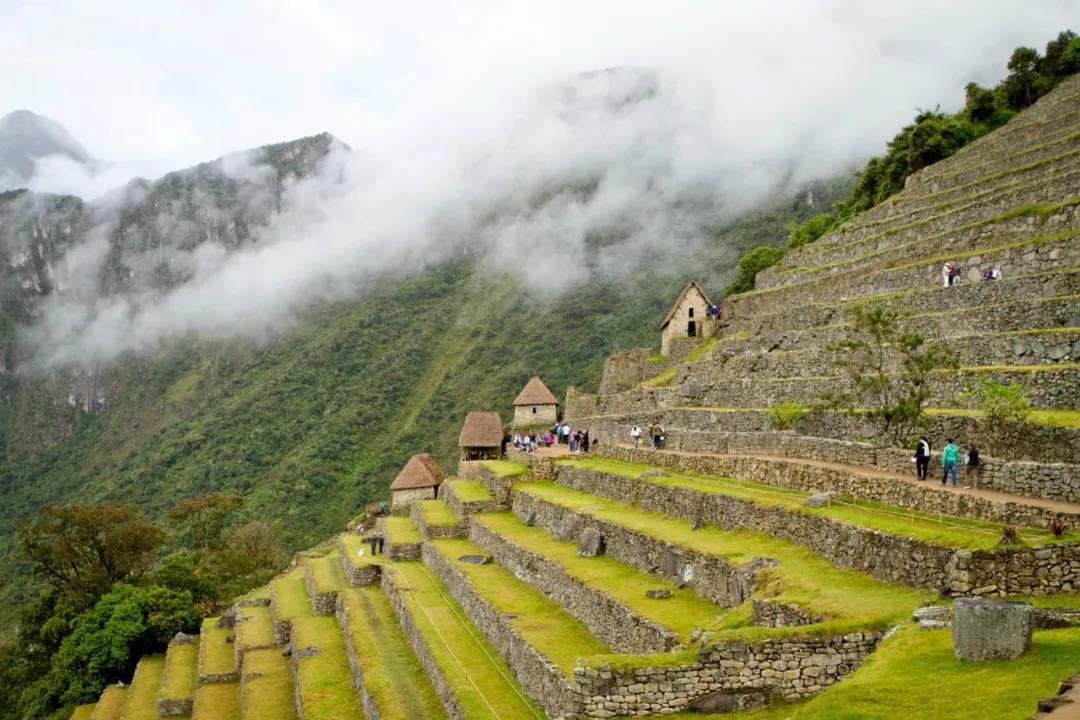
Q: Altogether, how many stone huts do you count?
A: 4